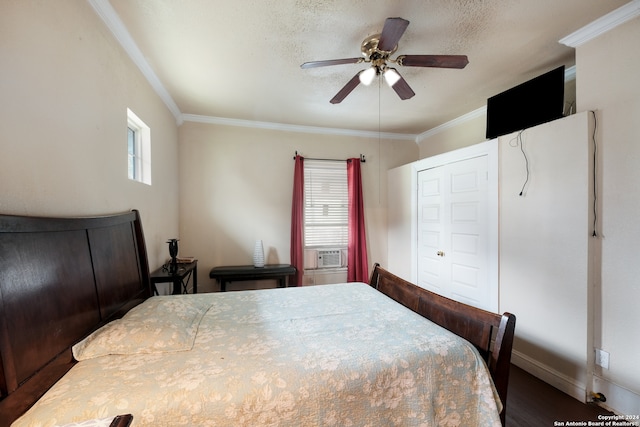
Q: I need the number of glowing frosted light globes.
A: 2